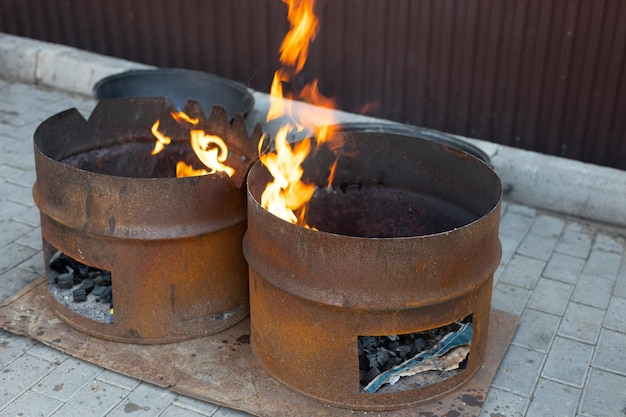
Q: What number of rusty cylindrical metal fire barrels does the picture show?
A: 2